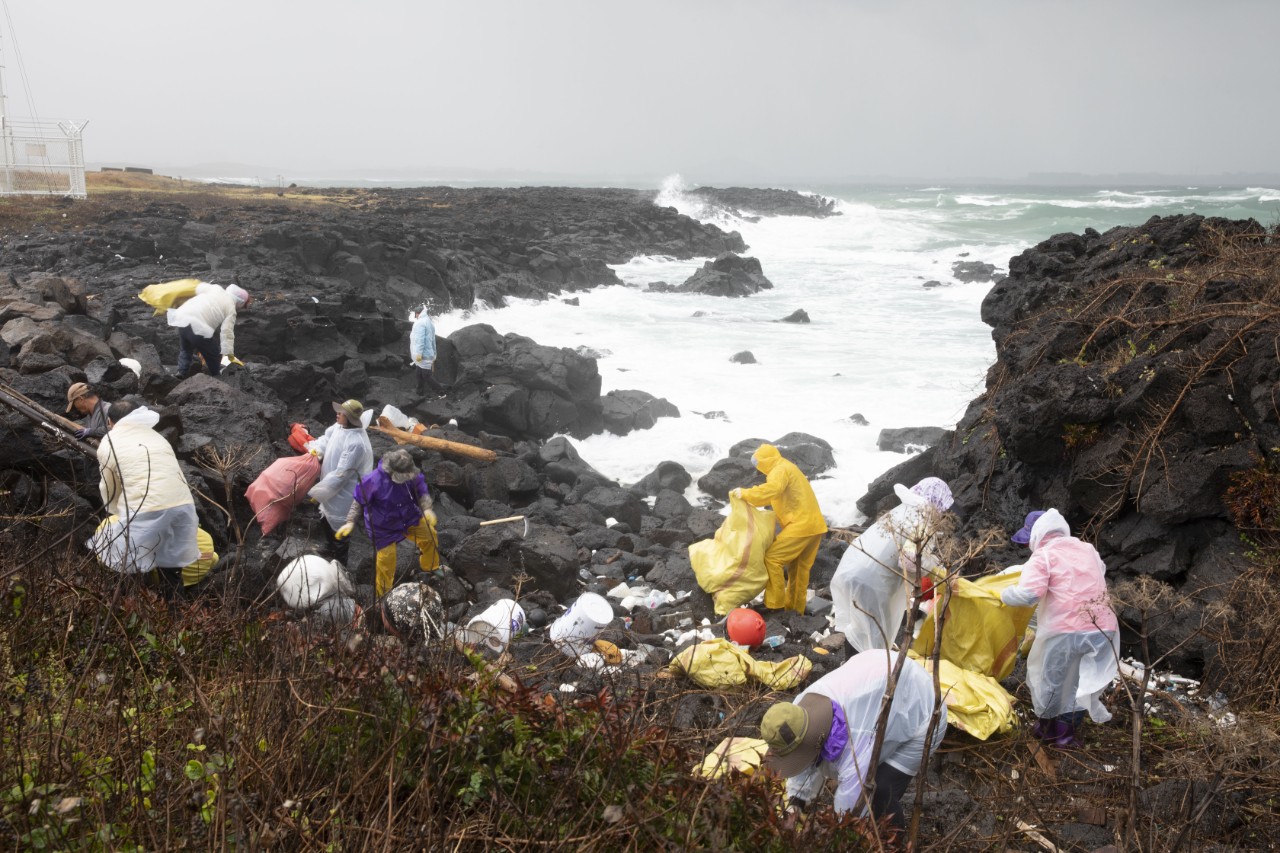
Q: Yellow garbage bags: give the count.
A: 7